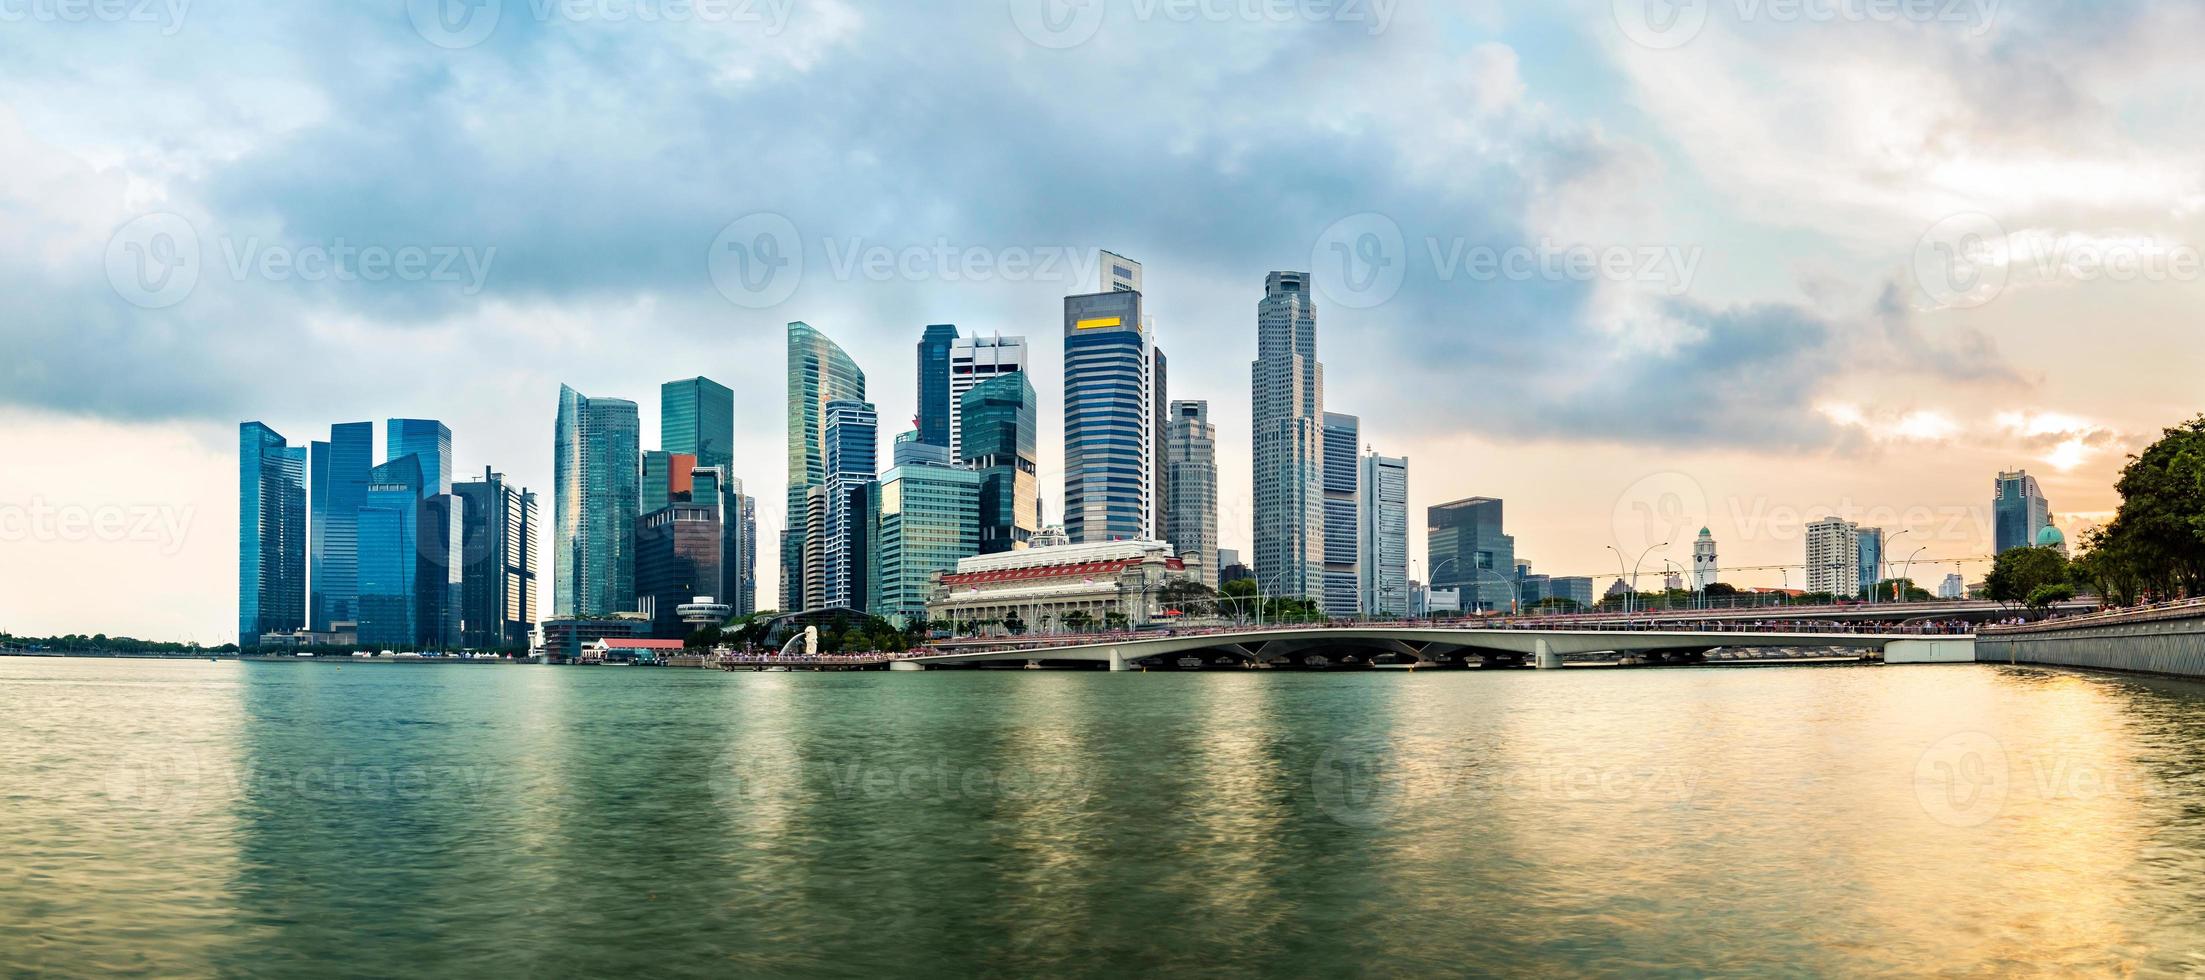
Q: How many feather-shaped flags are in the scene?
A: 0